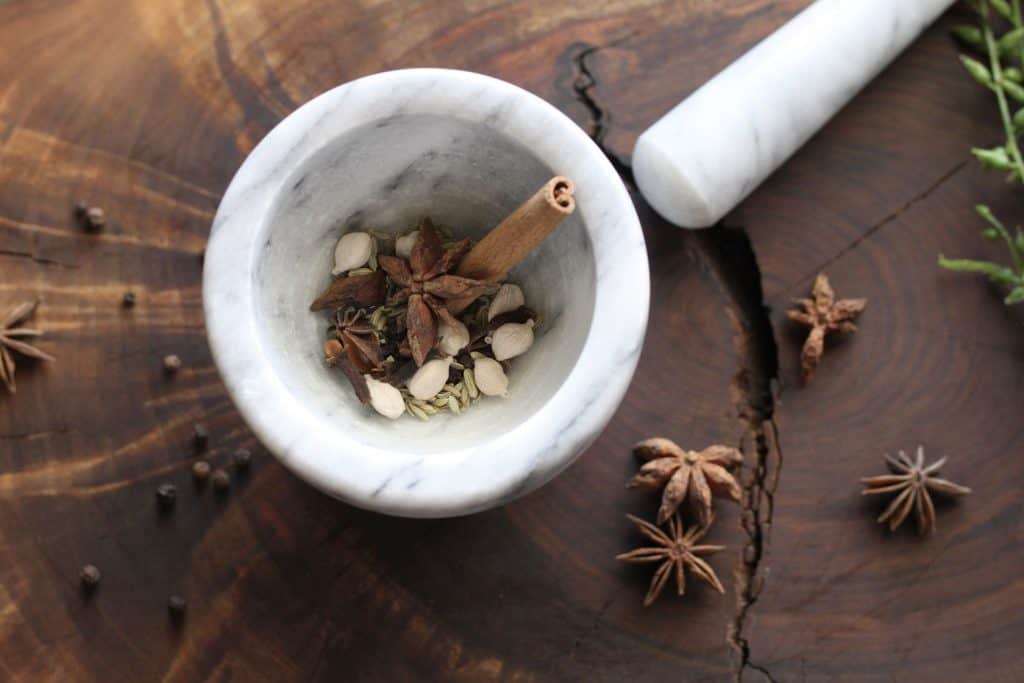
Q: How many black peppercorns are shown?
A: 11